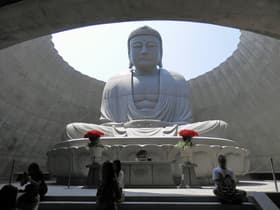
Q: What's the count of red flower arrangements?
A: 2